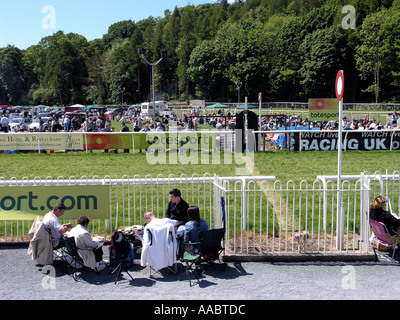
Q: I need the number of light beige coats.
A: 2